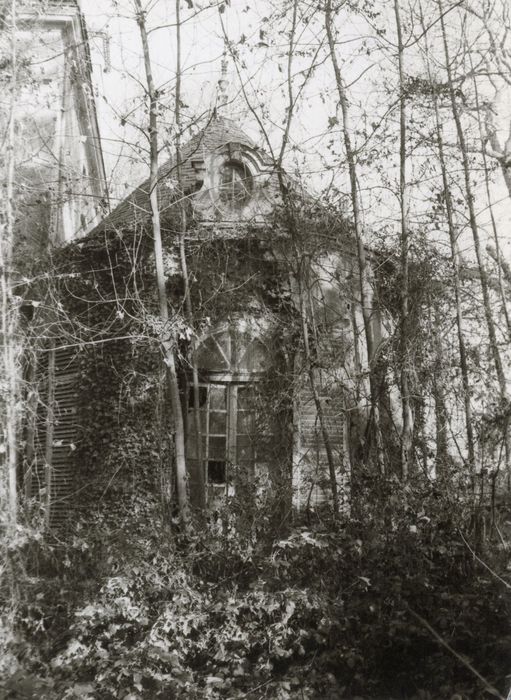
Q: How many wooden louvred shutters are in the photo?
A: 2